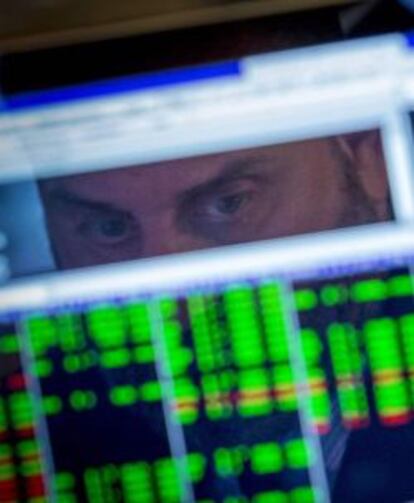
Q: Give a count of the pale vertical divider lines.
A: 3